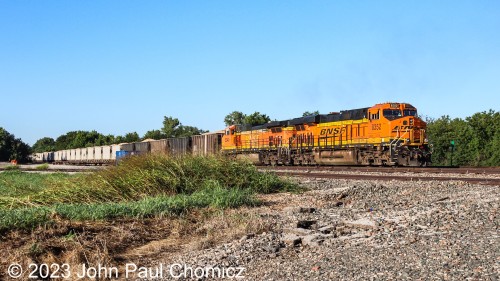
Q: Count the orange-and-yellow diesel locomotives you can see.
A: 2